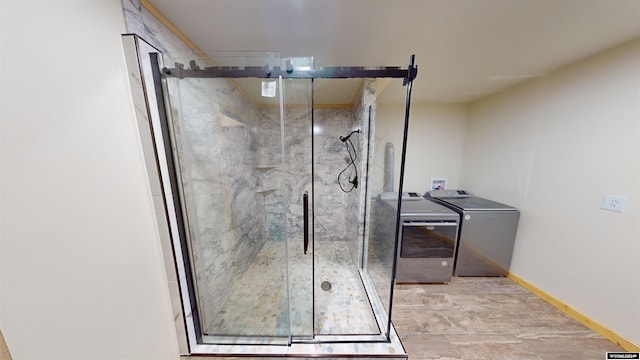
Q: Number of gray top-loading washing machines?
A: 1